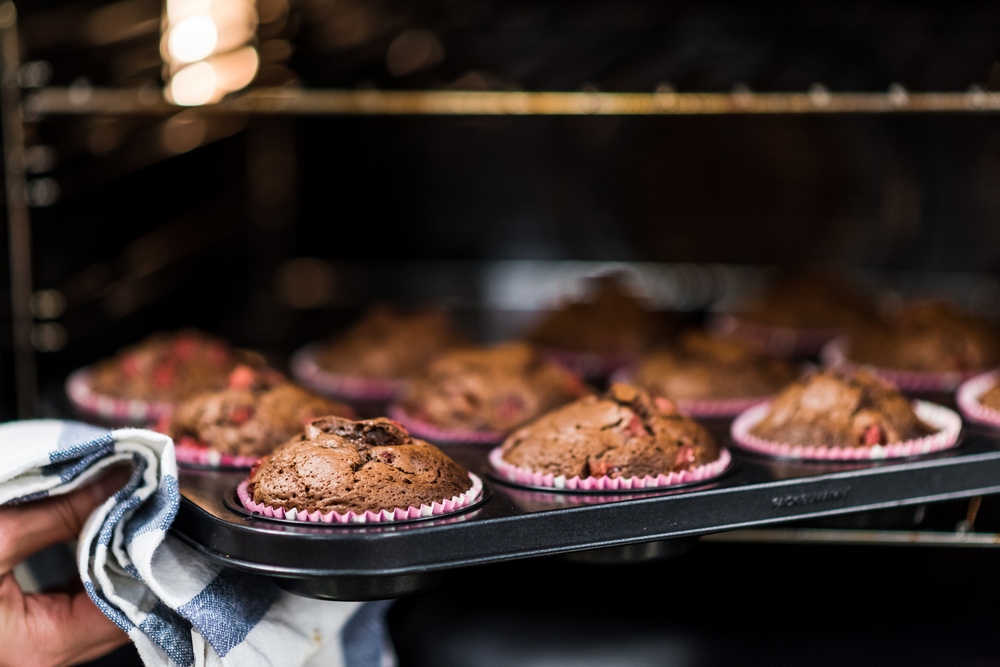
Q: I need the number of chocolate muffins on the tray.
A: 12